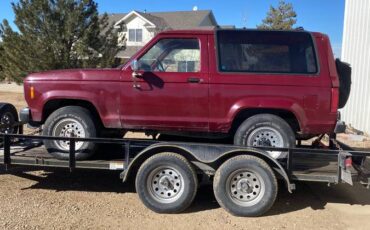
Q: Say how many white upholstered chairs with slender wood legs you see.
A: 0